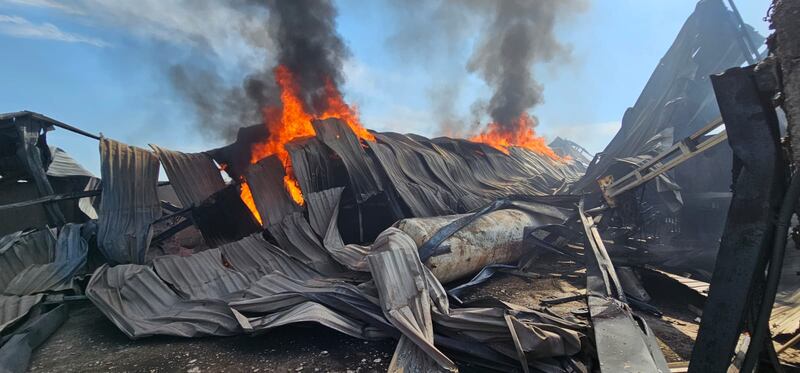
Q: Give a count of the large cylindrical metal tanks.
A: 1